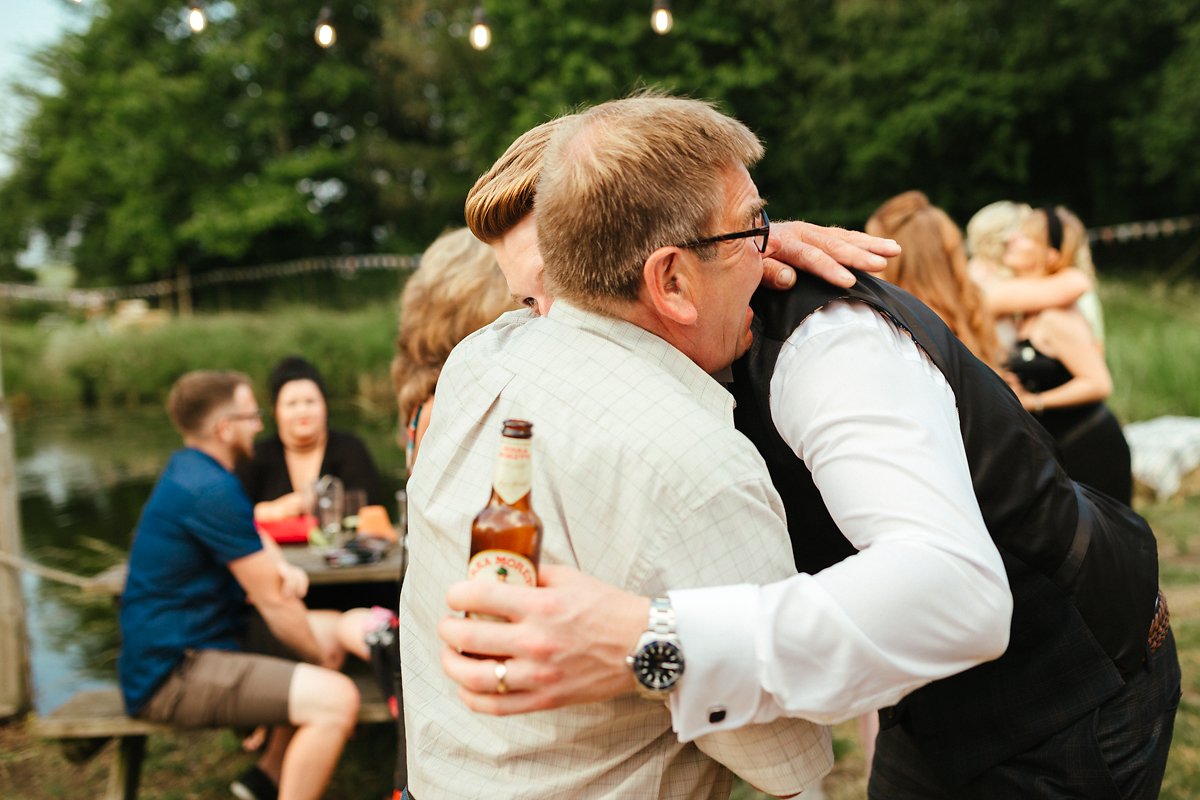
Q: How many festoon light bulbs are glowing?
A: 4